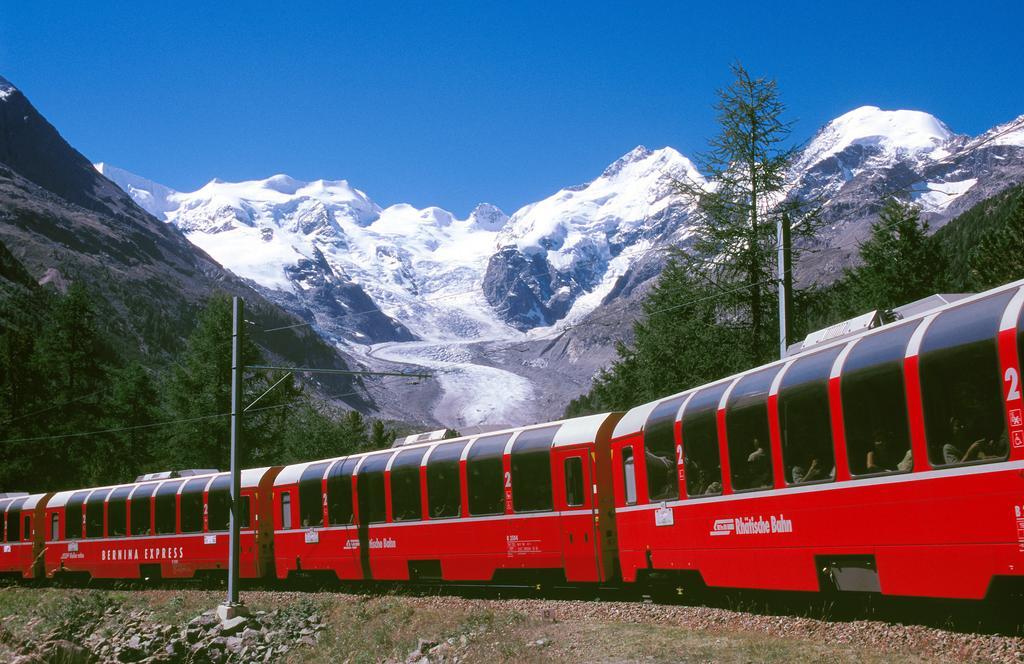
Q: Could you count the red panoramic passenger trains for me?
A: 1